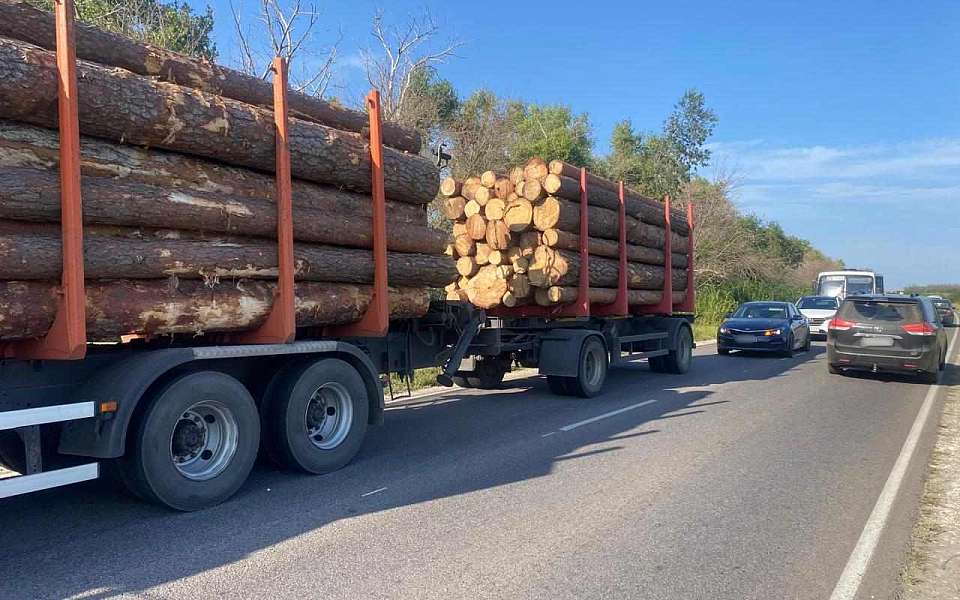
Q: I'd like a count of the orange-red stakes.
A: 7